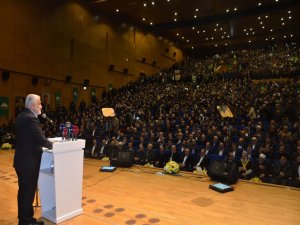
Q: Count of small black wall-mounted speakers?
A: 10